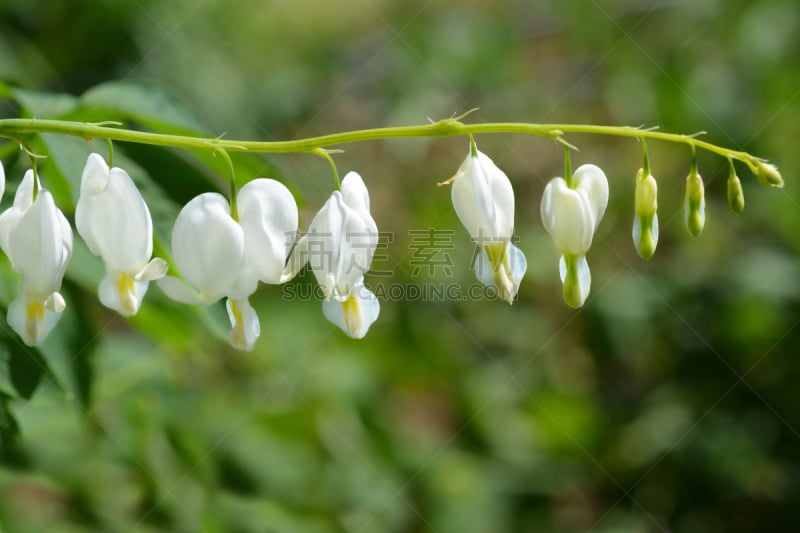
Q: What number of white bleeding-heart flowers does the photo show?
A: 6